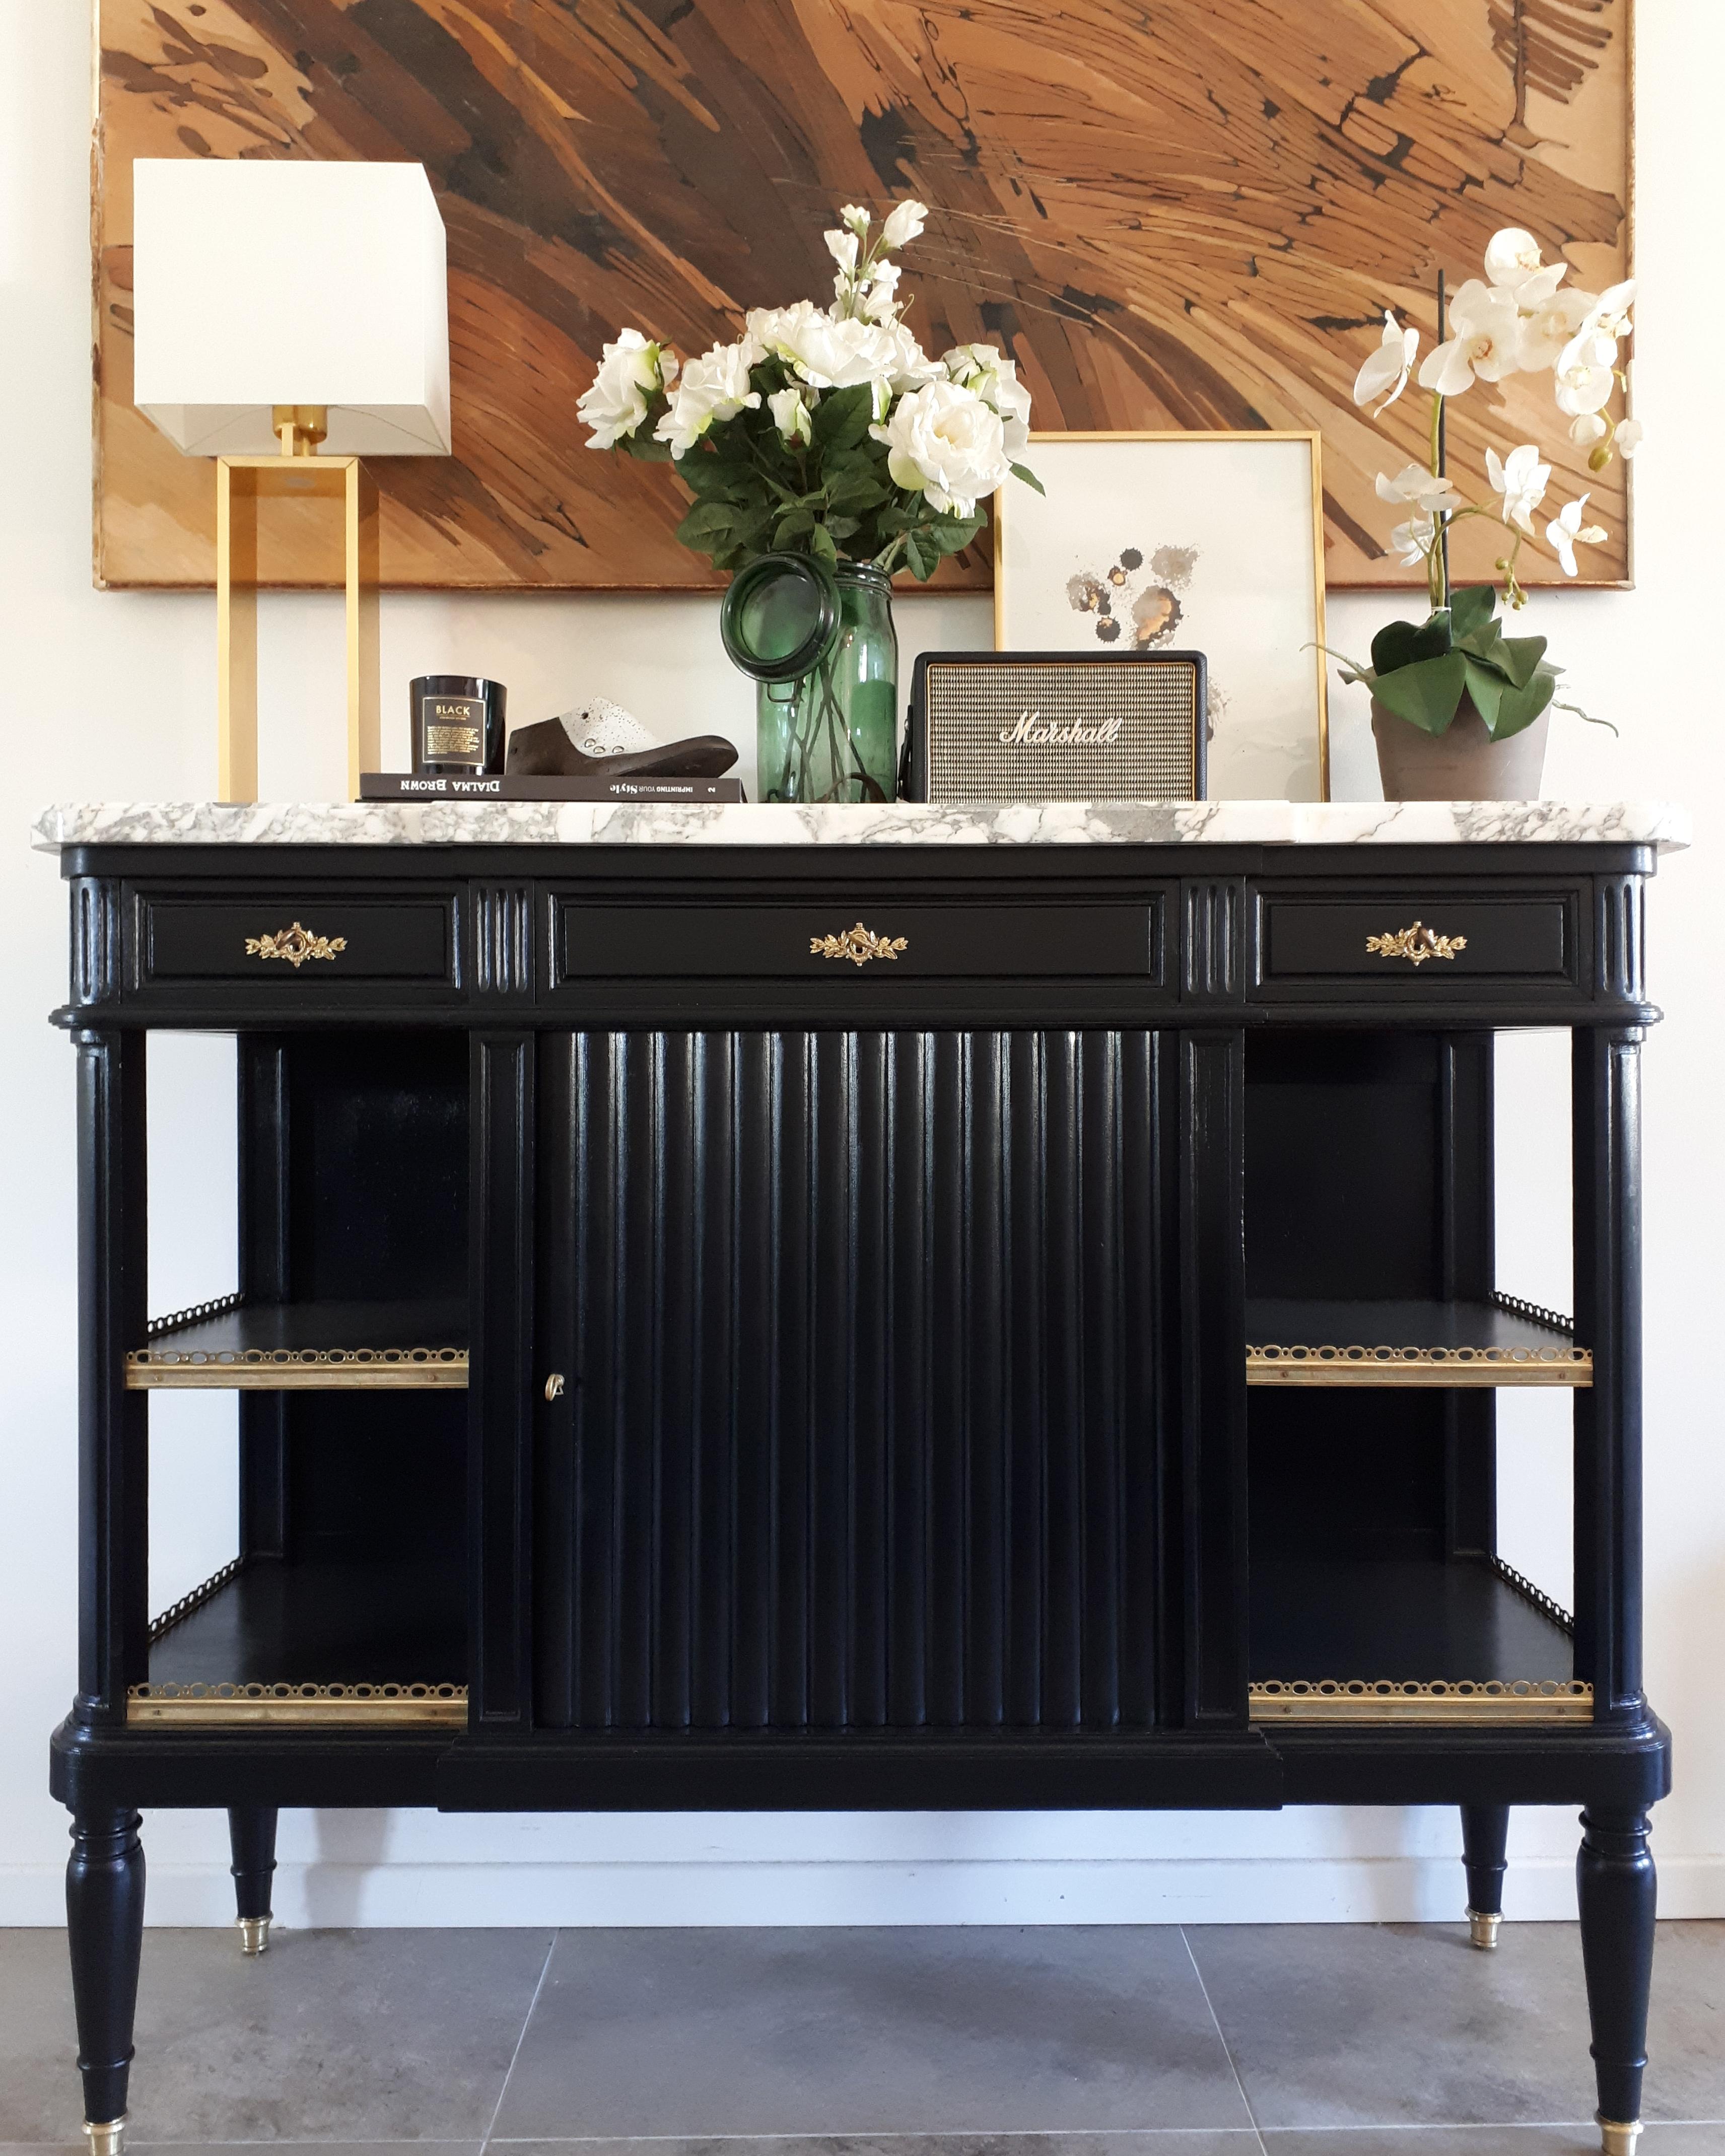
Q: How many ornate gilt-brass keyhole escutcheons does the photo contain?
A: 3